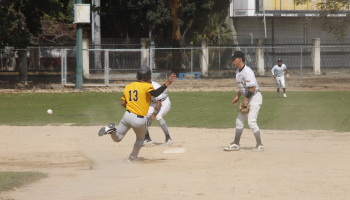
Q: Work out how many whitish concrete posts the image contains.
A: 5